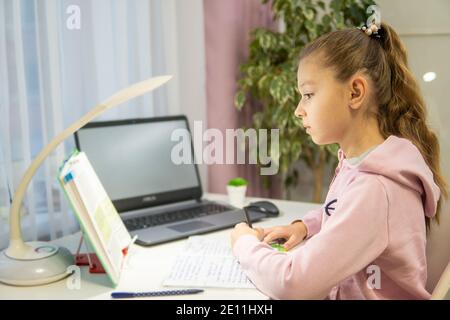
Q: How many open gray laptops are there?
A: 1